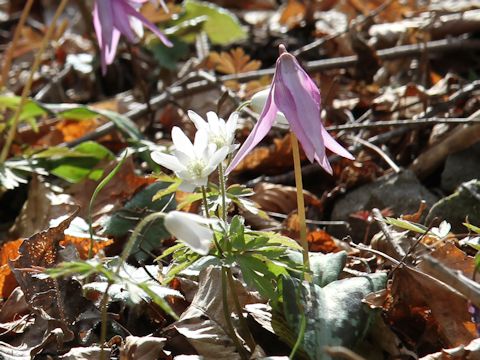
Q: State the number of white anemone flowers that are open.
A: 2